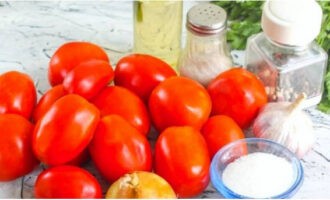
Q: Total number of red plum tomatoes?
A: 14